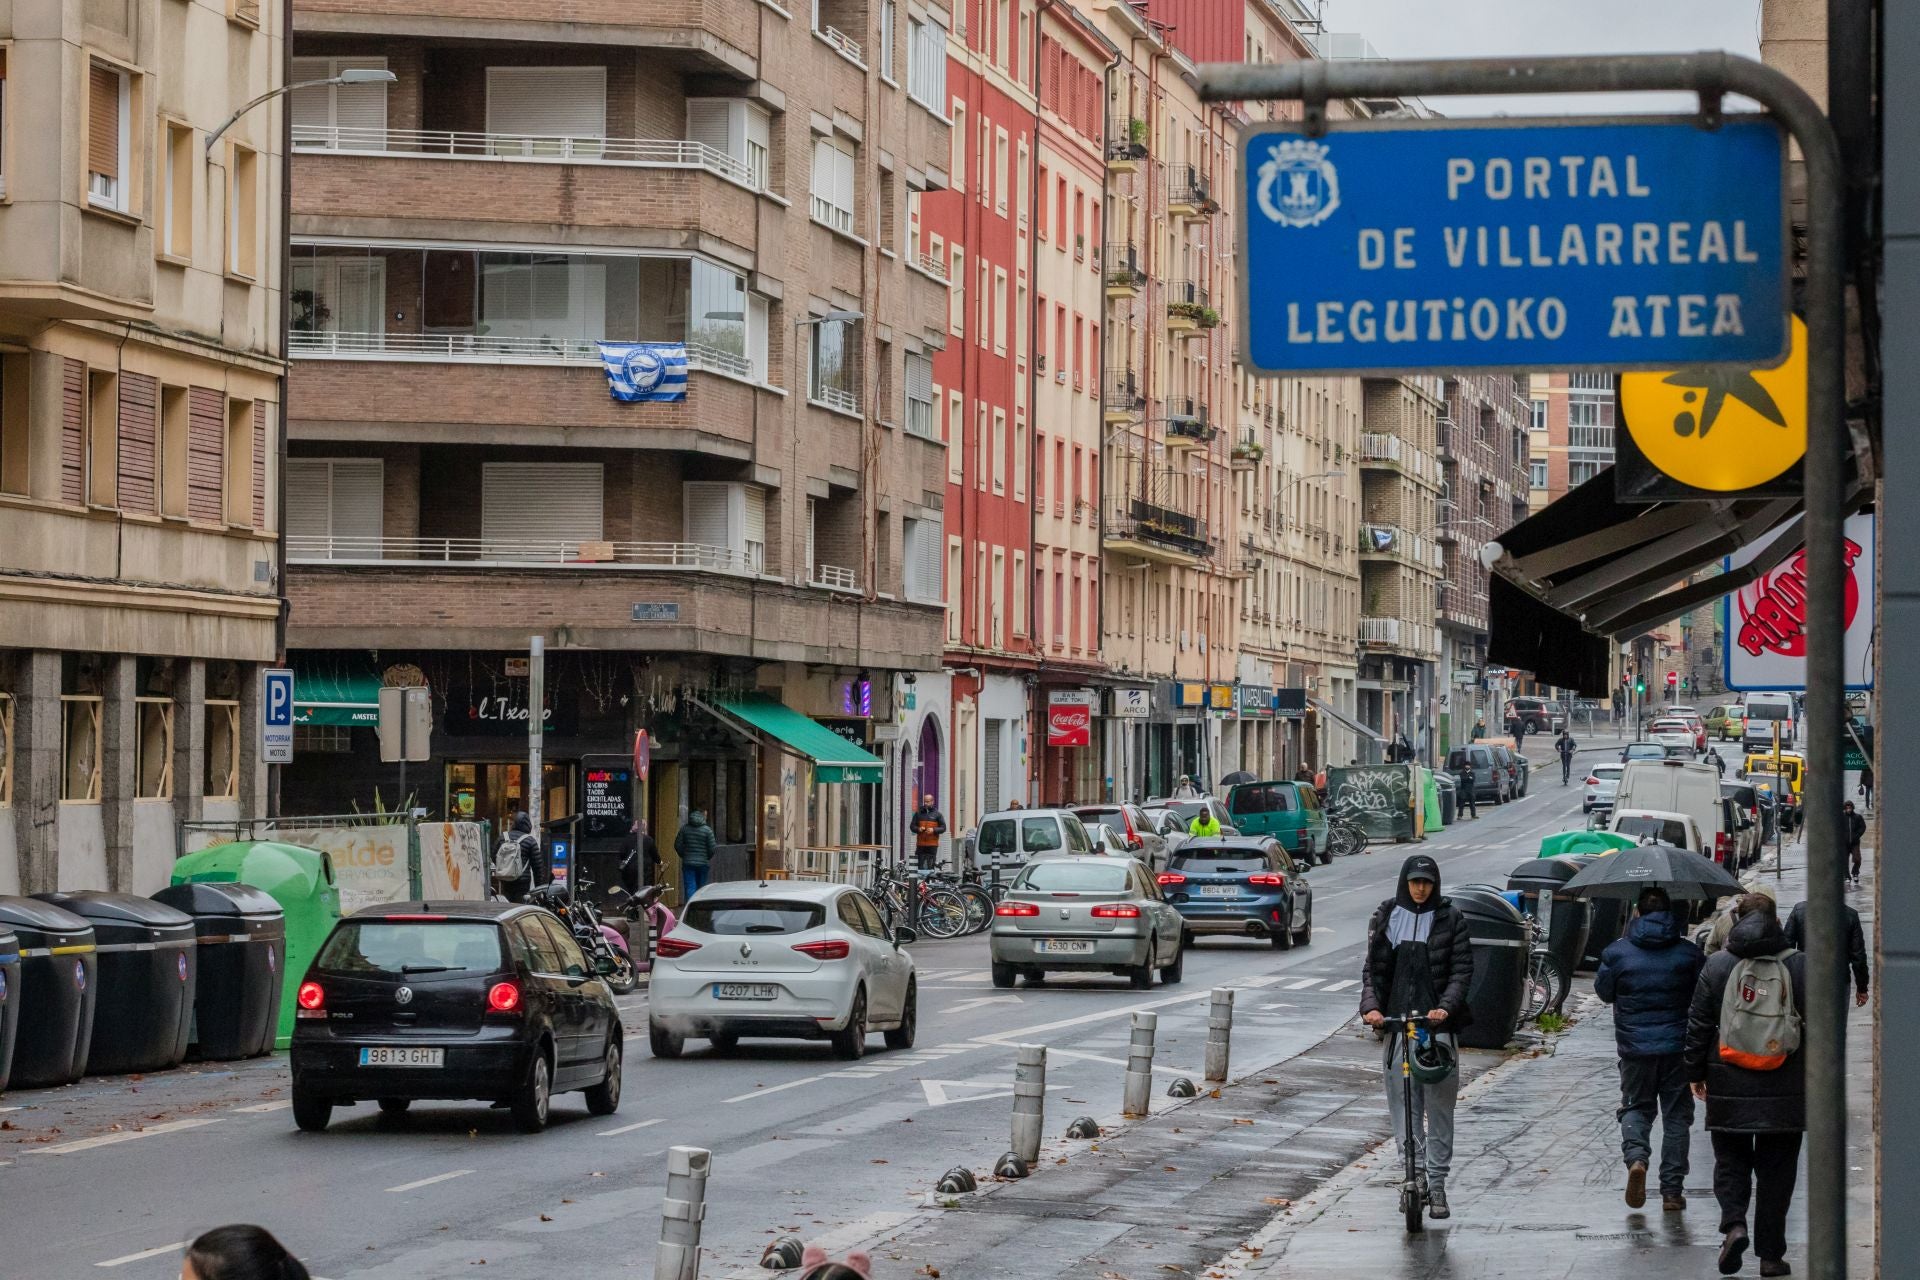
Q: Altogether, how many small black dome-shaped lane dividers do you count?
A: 5